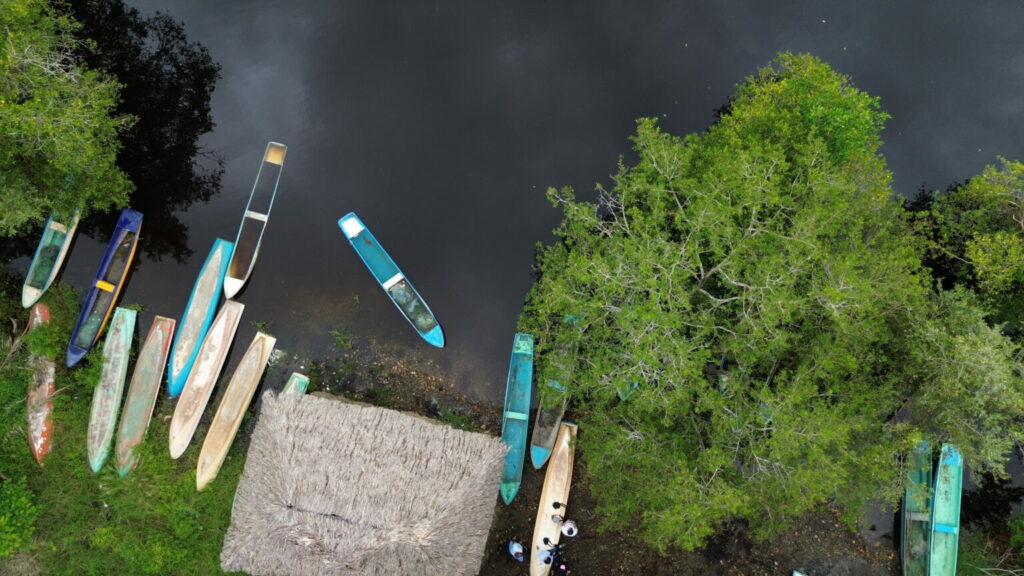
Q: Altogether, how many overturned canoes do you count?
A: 8